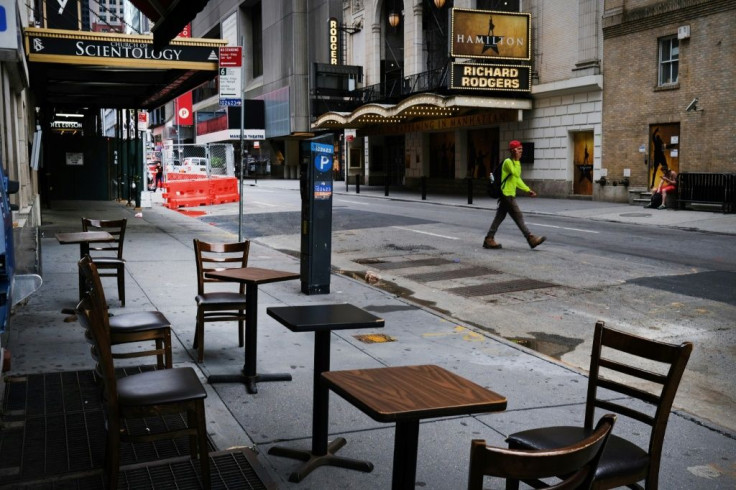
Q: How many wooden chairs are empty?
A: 6